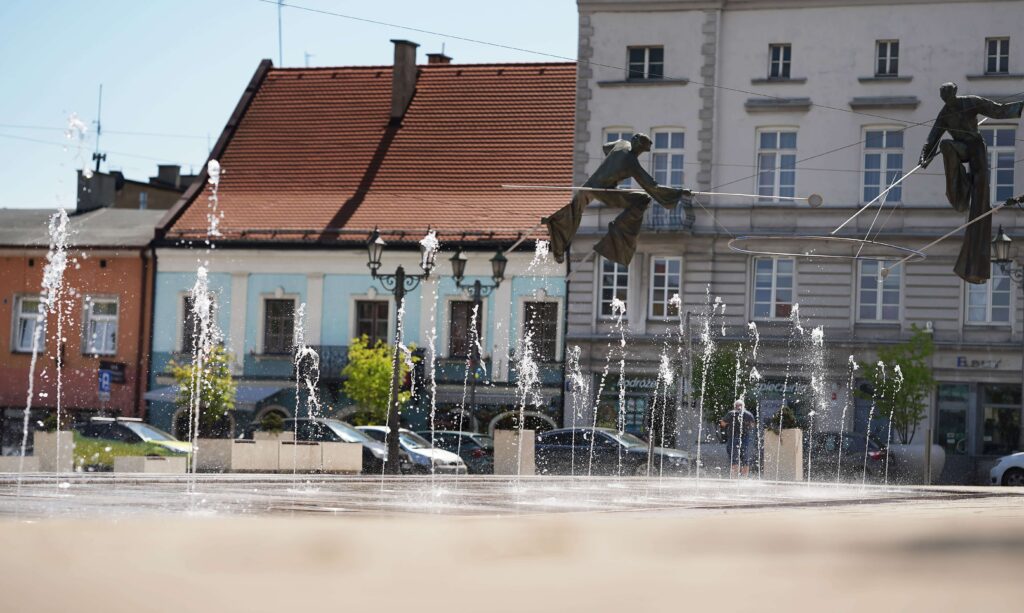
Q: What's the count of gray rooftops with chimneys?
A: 1